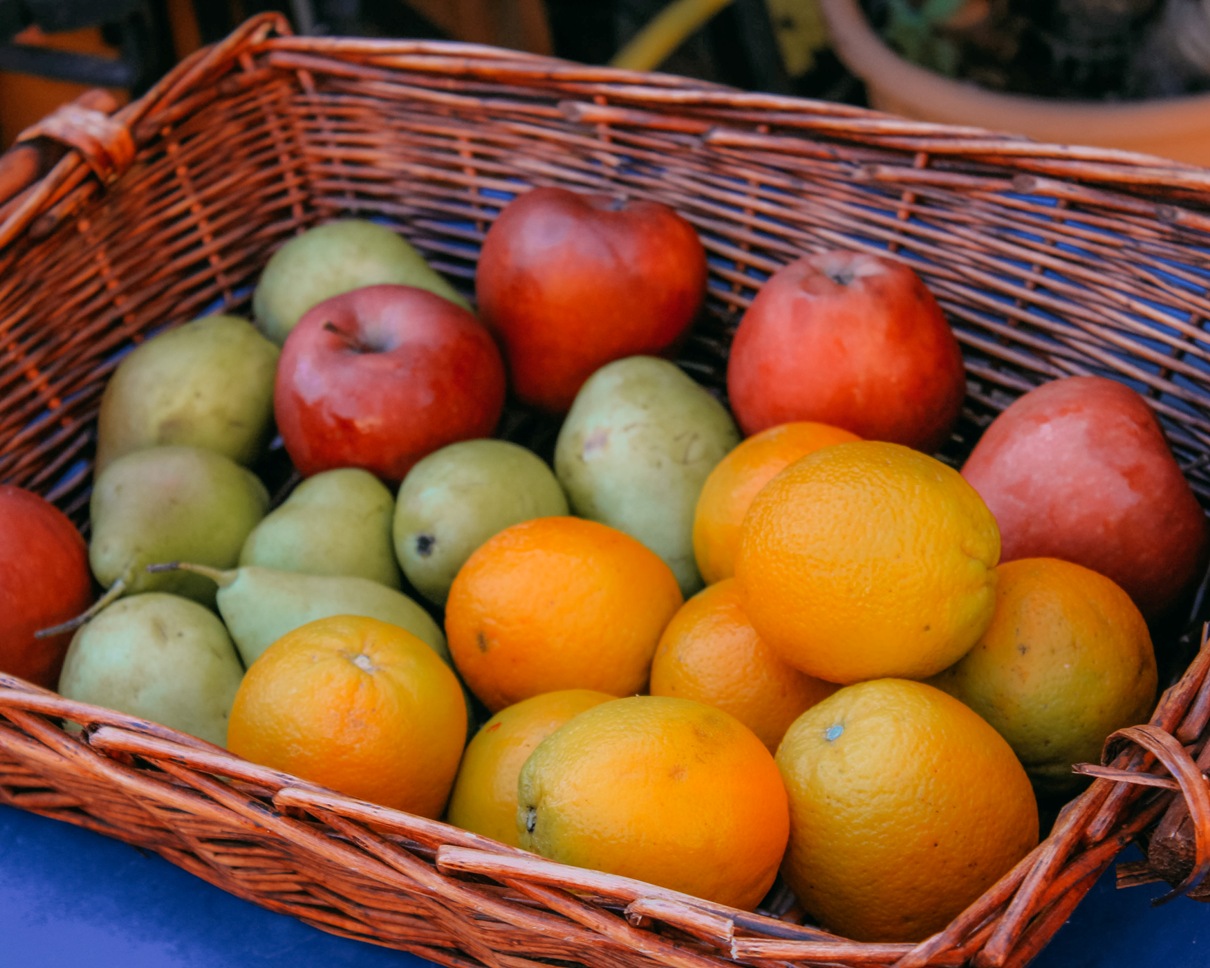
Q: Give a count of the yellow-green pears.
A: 8